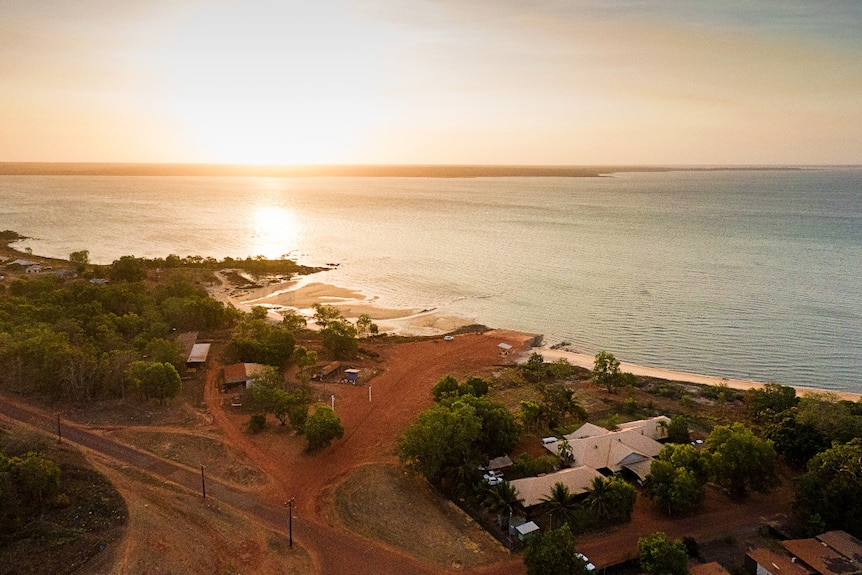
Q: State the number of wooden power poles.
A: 3